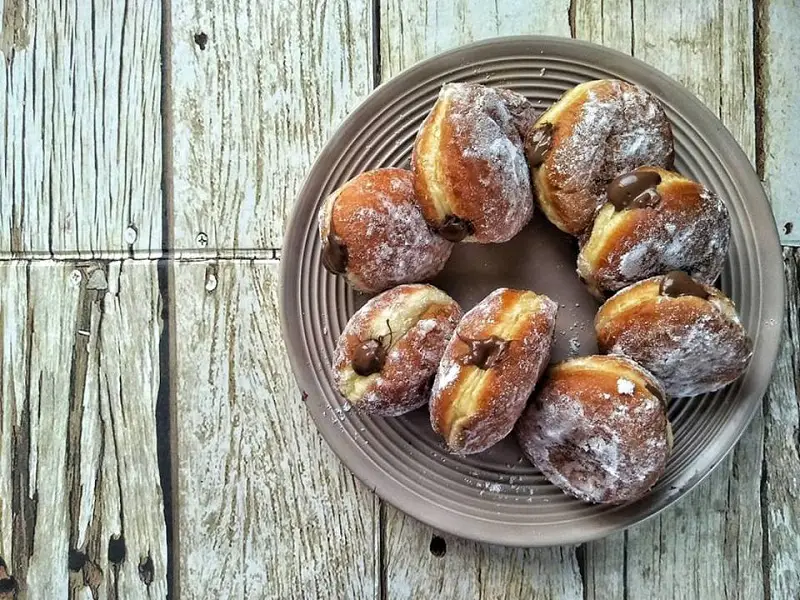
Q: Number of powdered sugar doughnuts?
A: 8